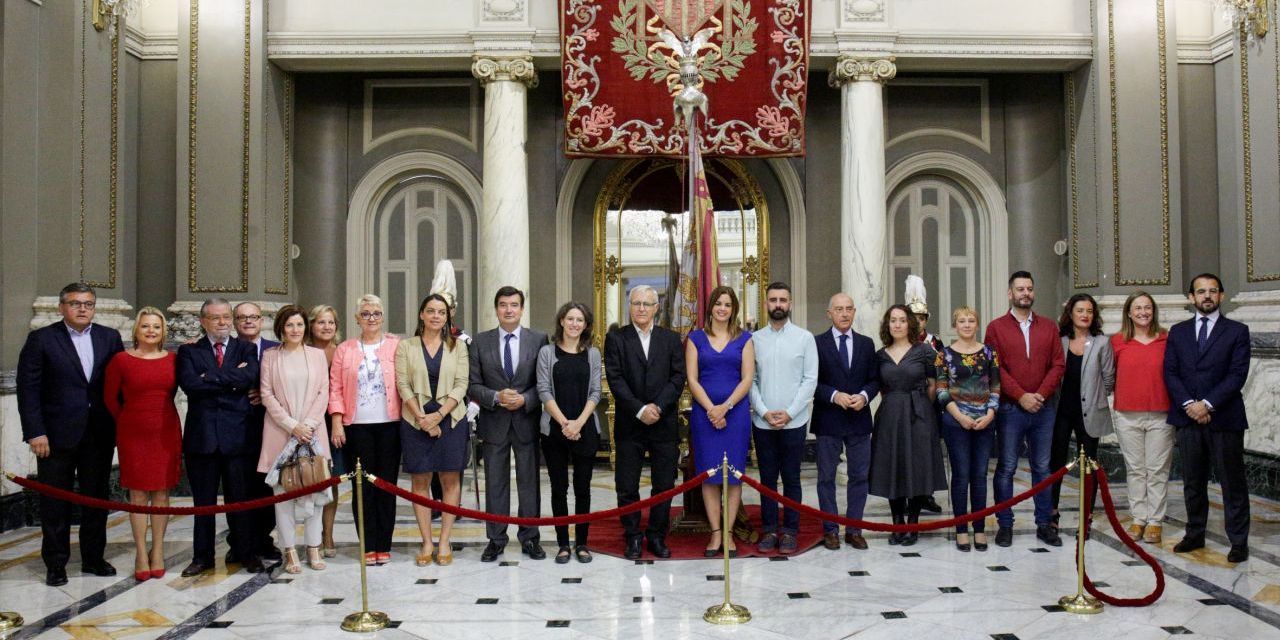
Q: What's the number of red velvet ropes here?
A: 4